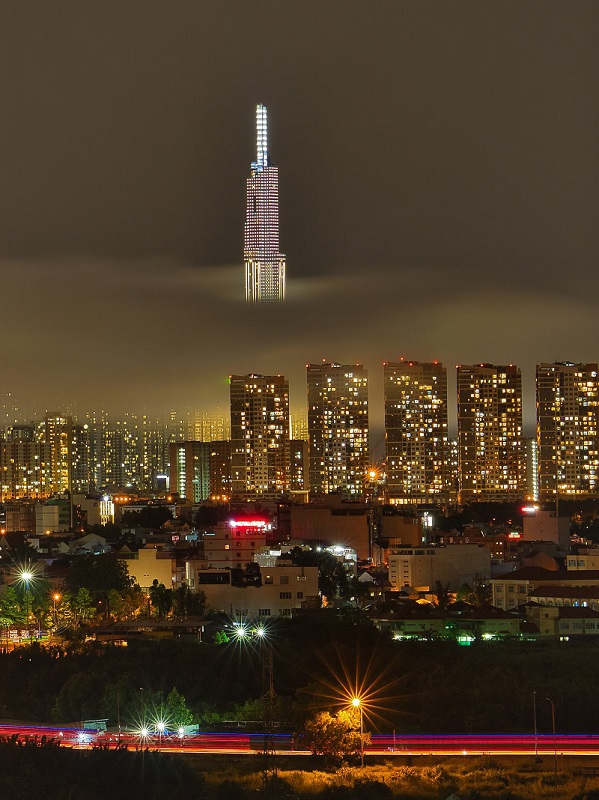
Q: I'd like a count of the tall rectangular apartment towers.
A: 5